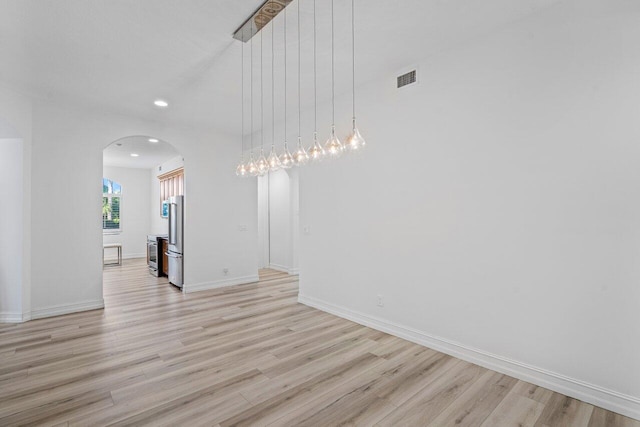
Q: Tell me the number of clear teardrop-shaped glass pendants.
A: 9